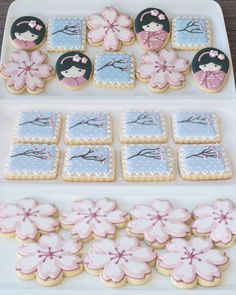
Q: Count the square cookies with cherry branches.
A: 11